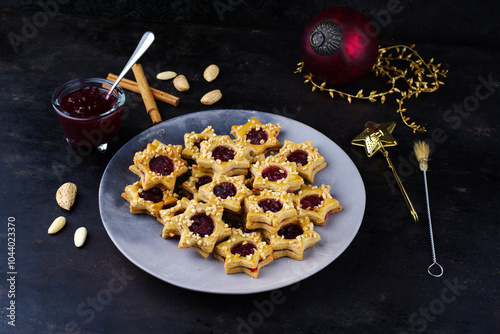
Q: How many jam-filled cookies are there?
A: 15